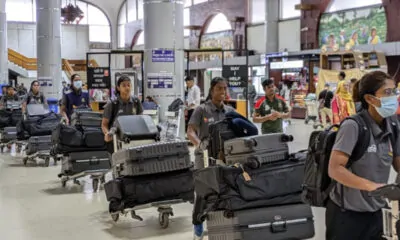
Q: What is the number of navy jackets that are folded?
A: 1